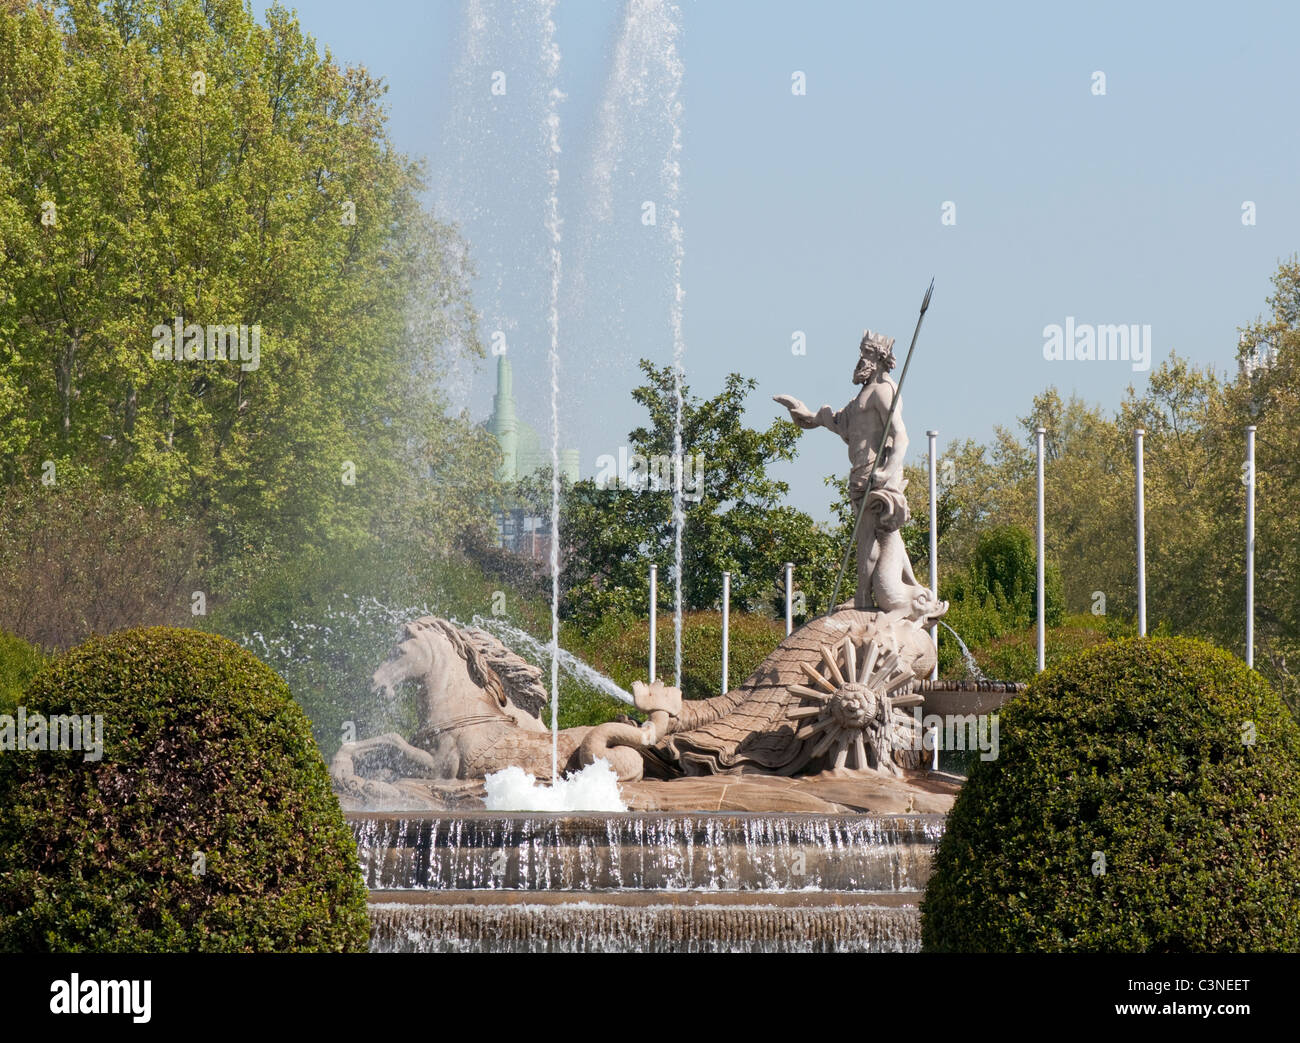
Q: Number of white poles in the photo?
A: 7